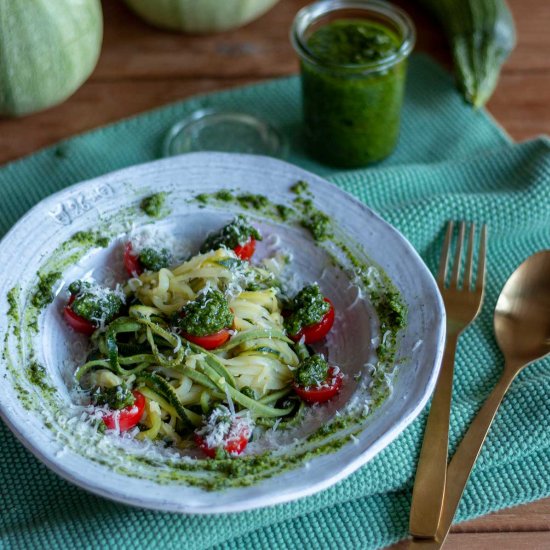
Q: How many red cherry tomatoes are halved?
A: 8